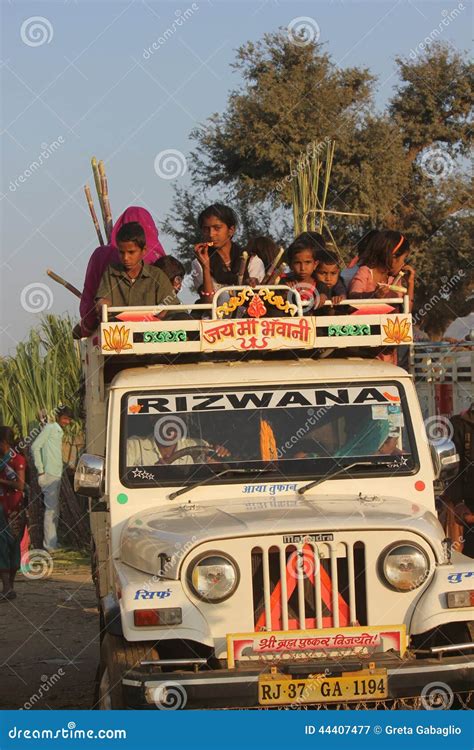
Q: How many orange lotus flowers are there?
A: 2